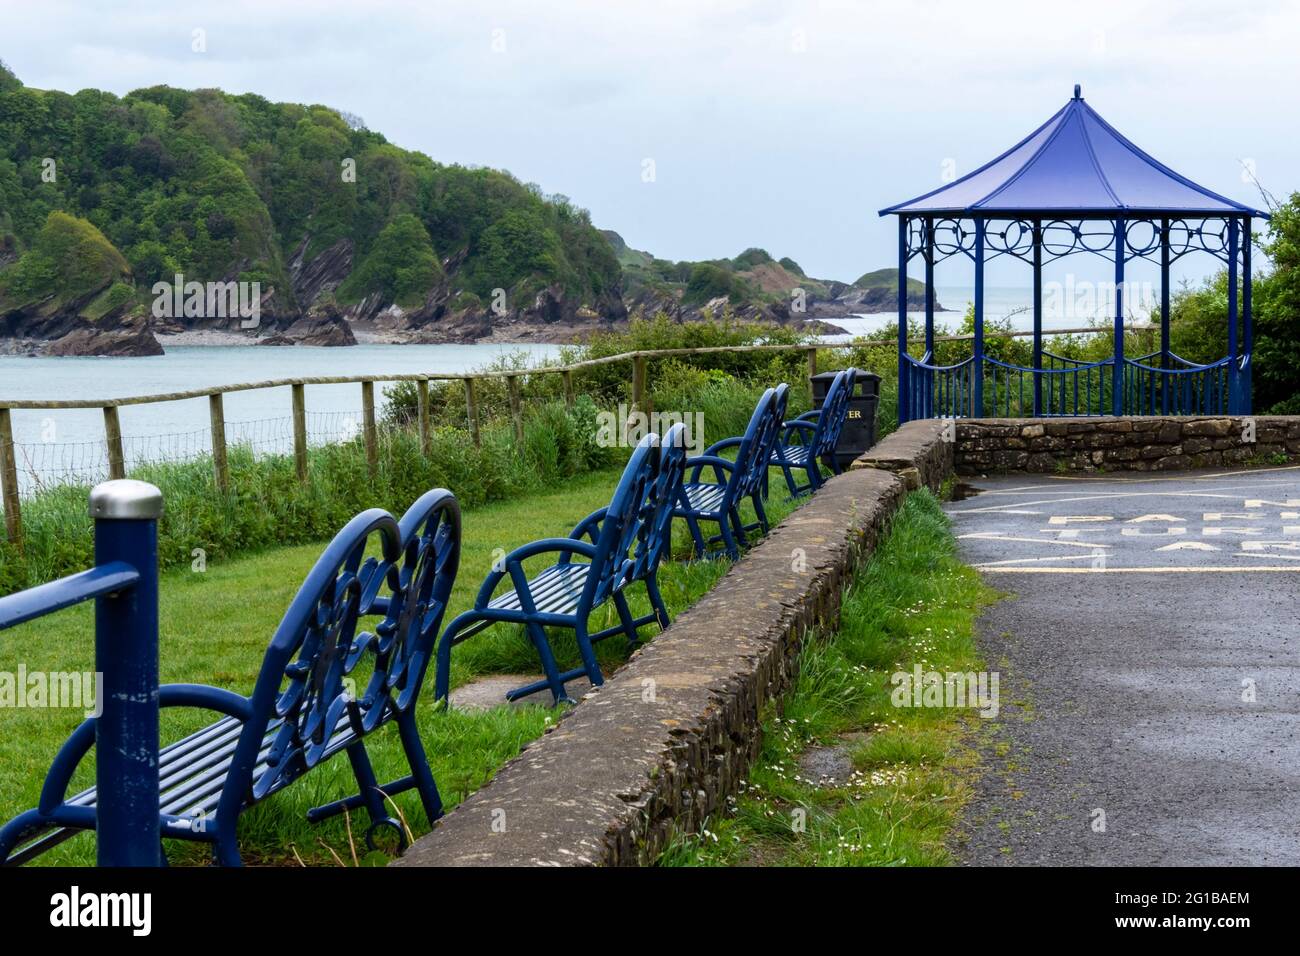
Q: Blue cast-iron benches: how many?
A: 4